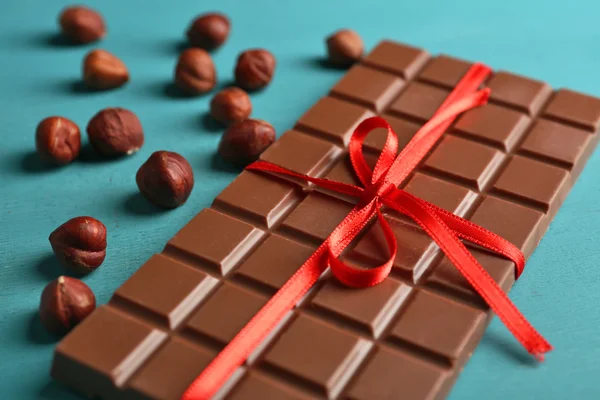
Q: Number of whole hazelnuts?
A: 13